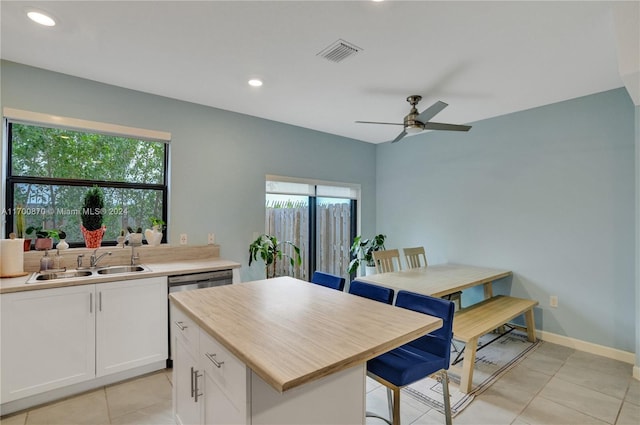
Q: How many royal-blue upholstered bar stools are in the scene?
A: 3